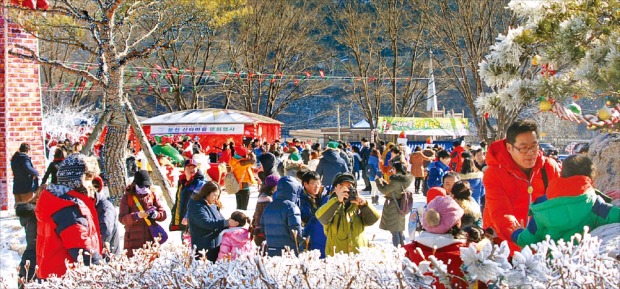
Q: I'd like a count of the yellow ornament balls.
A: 2